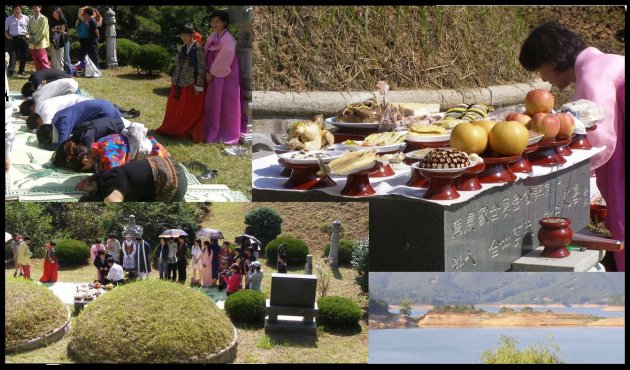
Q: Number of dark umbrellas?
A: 1